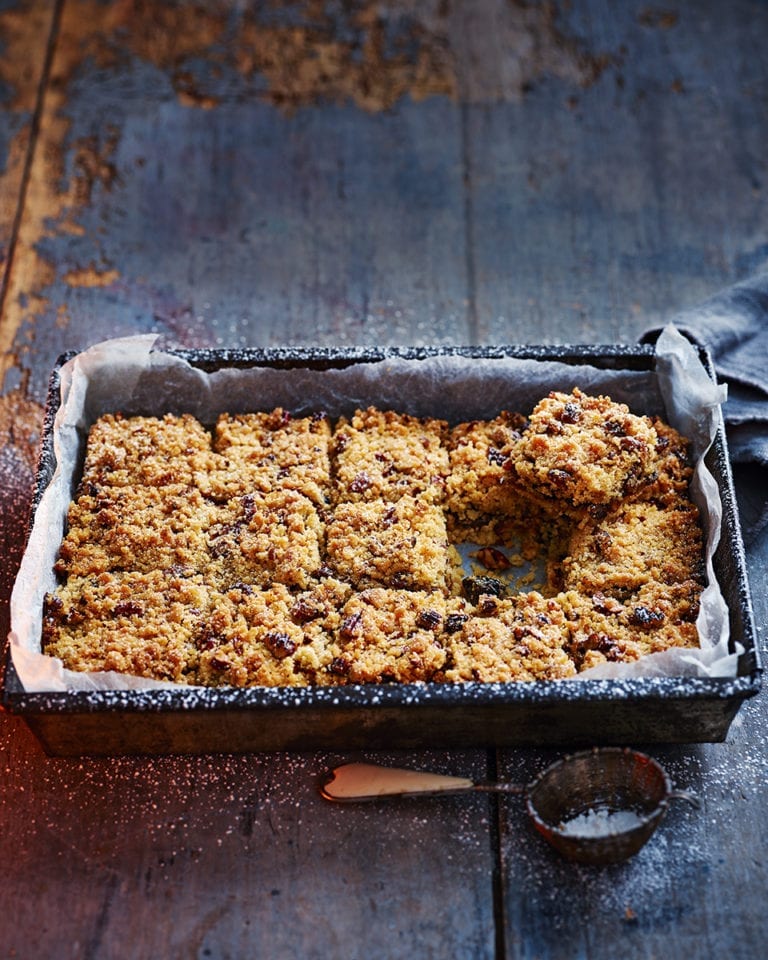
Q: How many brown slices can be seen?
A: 15